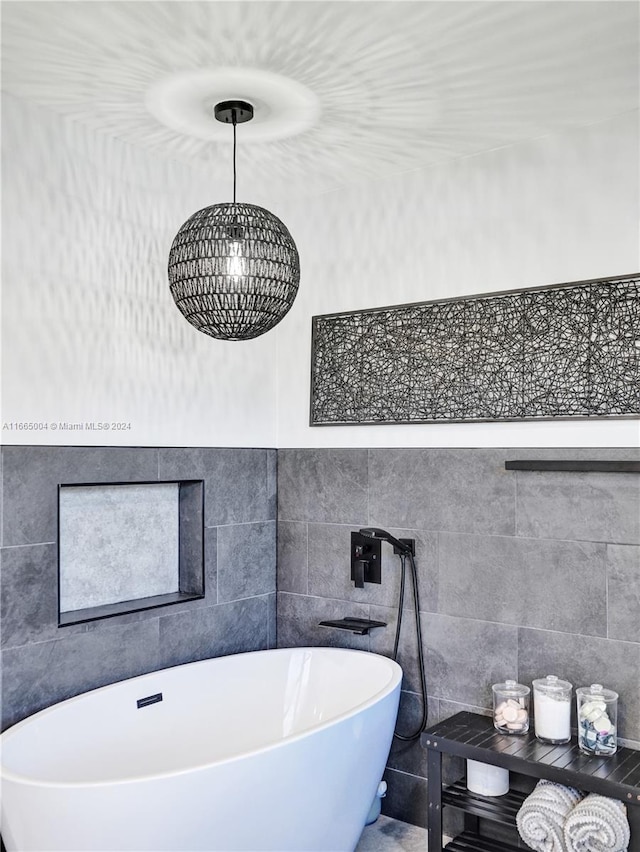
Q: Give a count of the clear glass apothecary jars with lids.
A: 3